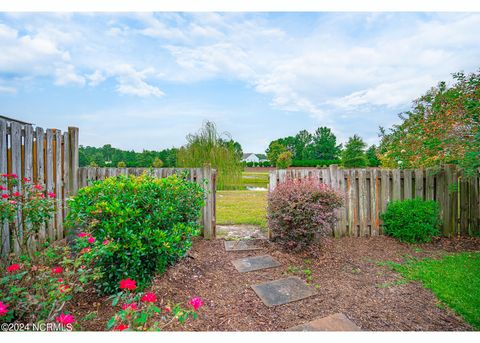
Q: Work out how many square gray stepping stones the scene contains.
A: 4